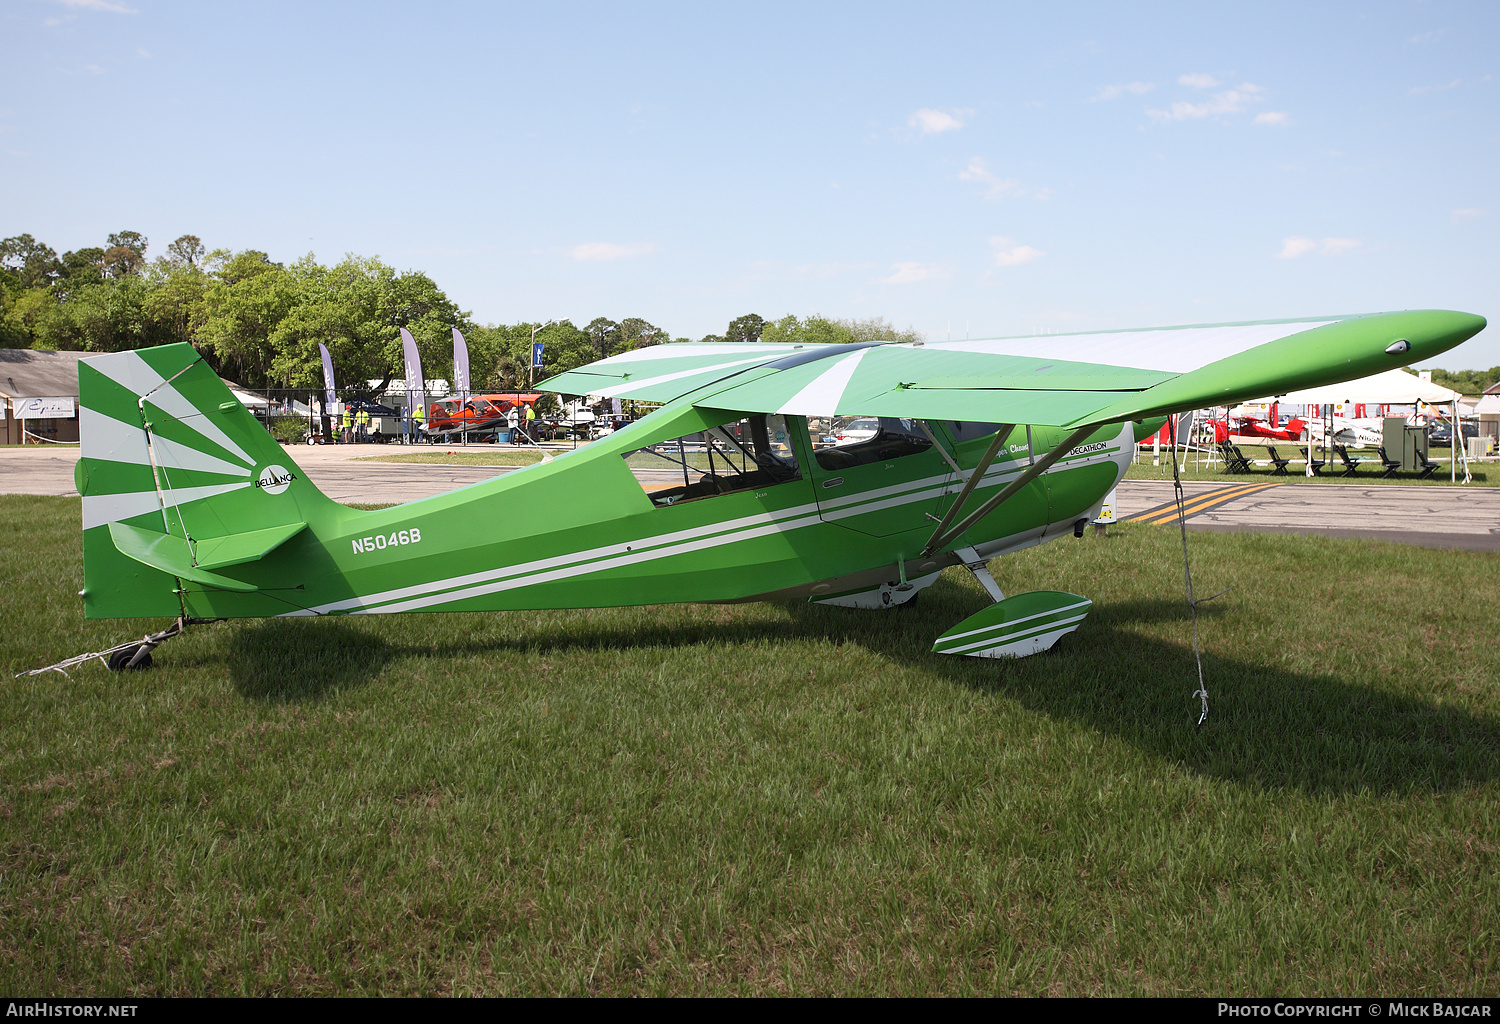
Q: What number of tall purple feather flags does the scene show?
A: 3